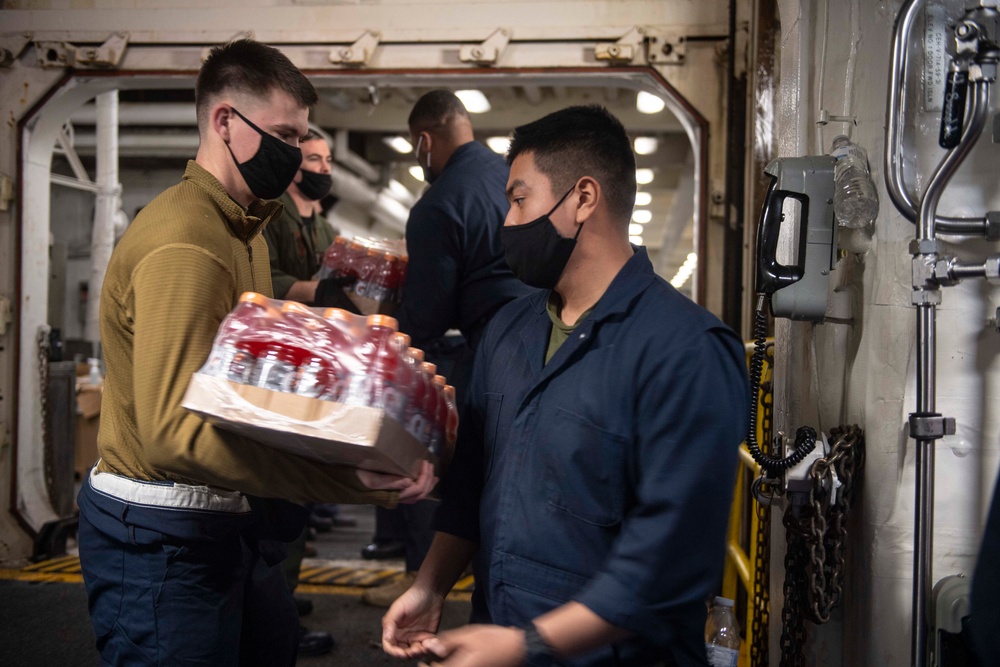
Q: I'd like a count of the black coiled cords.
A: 1